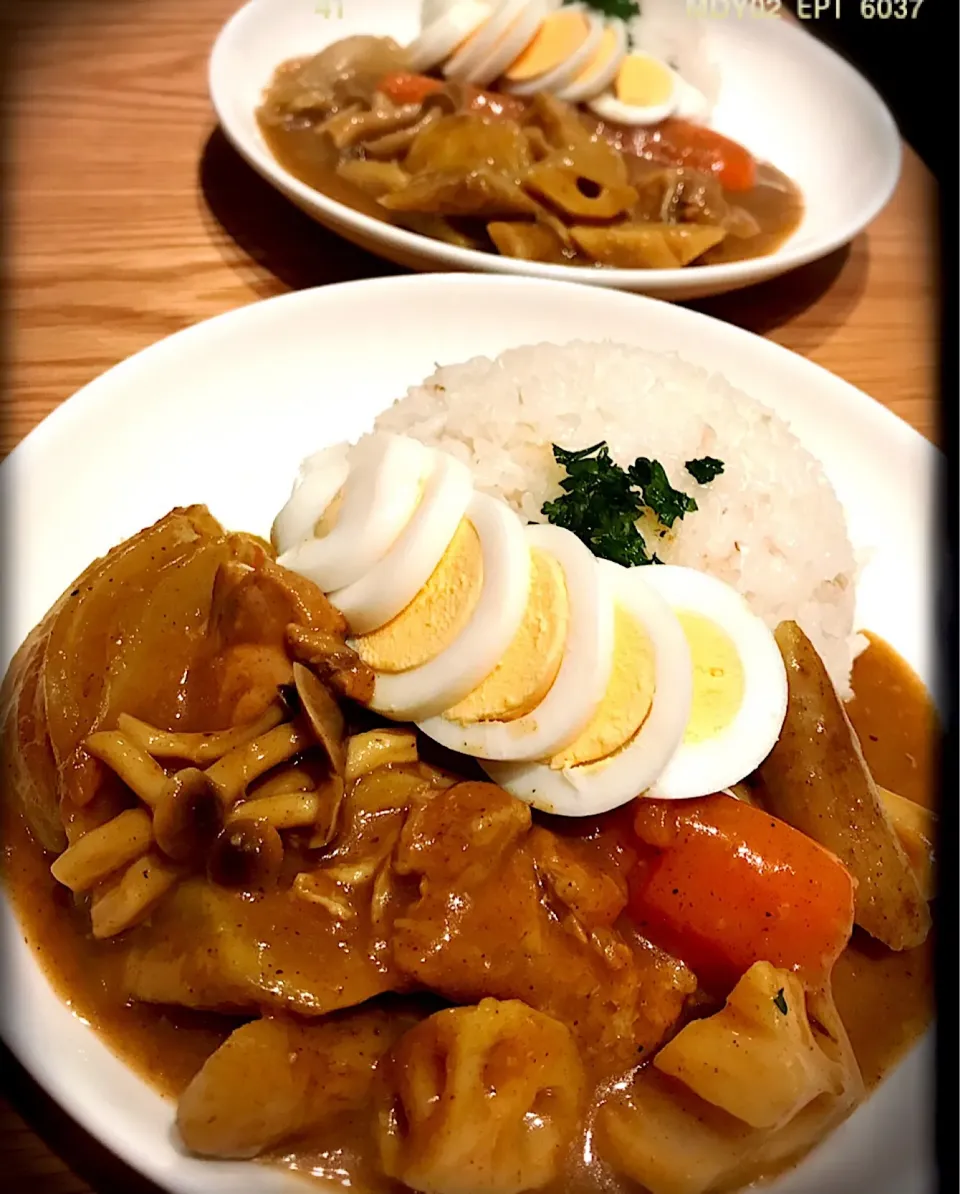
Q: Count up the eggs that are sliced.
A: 2